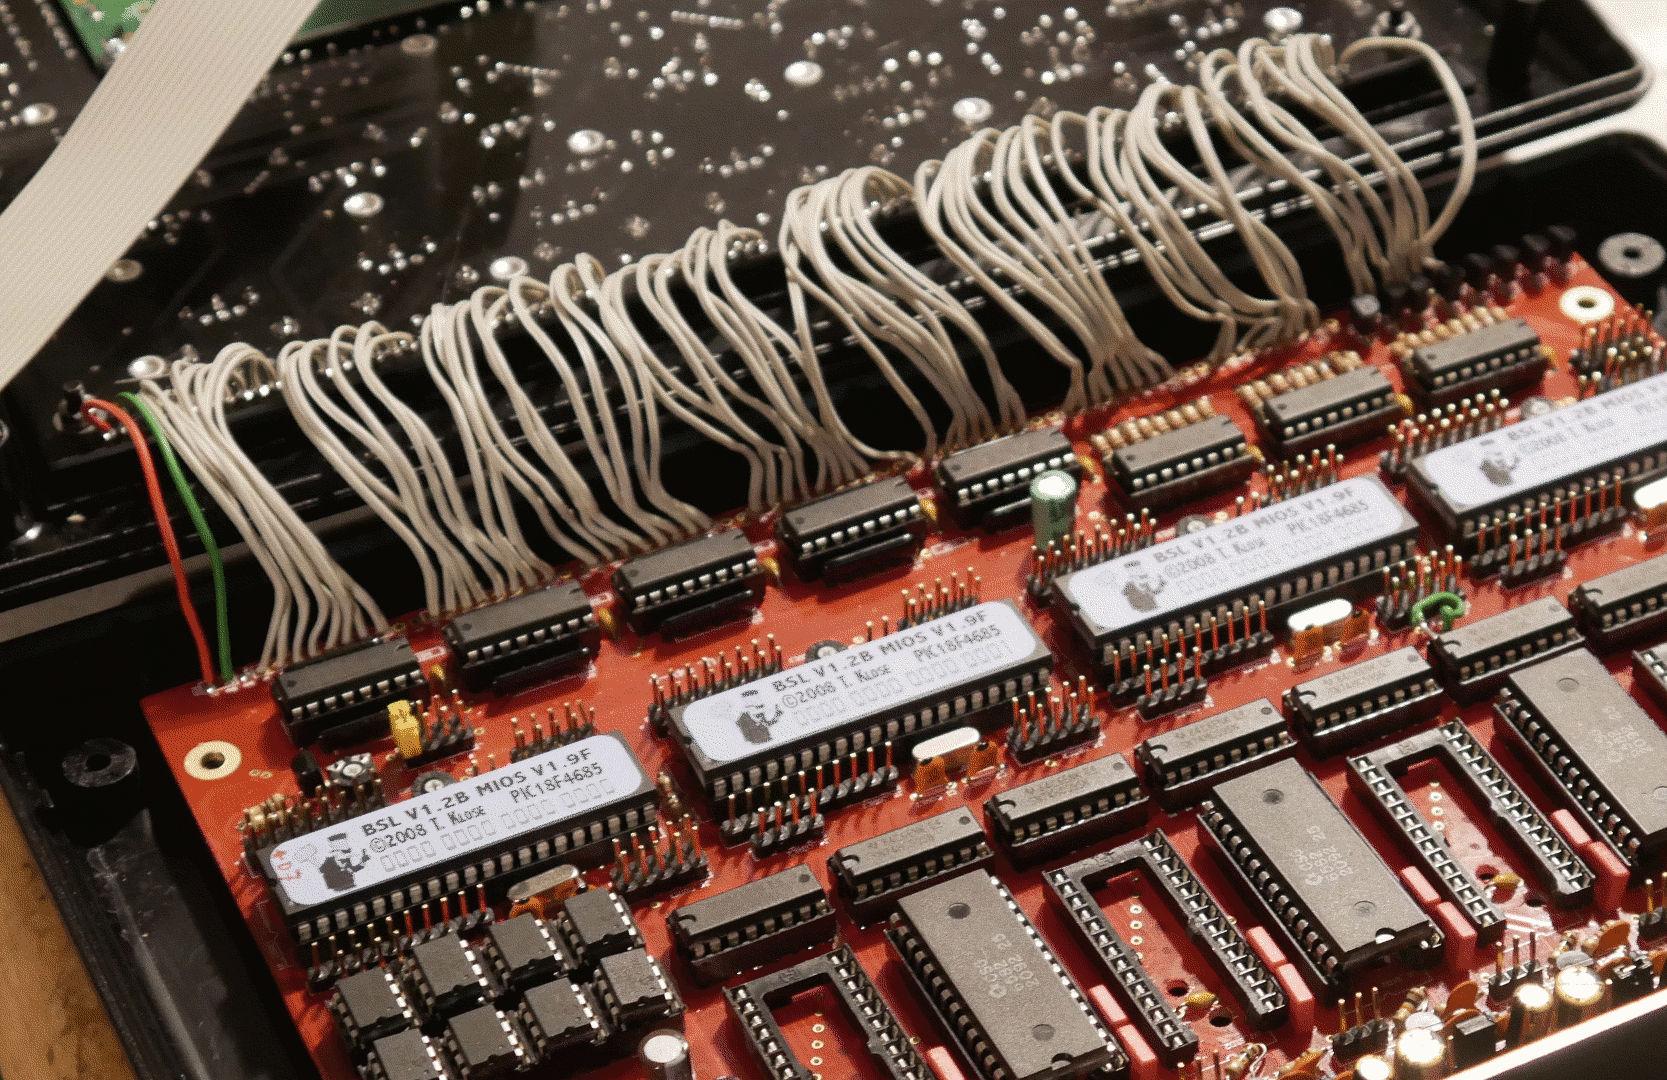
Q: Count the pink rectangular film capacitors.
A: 9